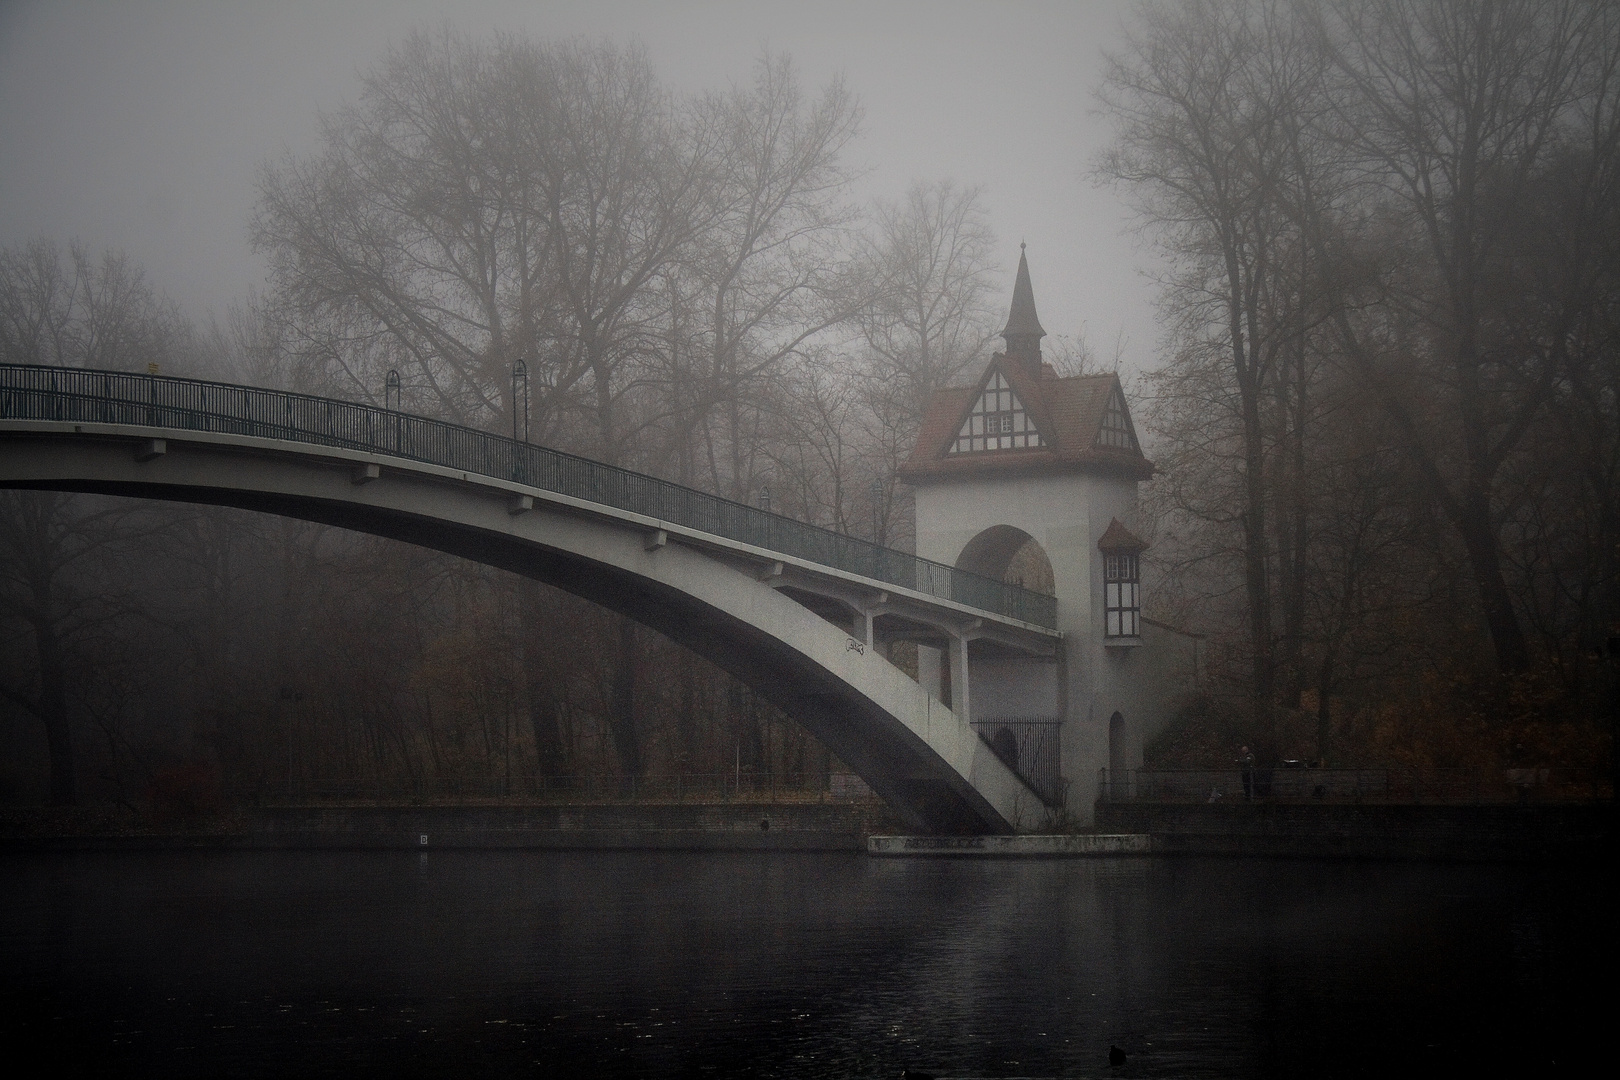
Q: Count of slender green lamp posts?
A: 4